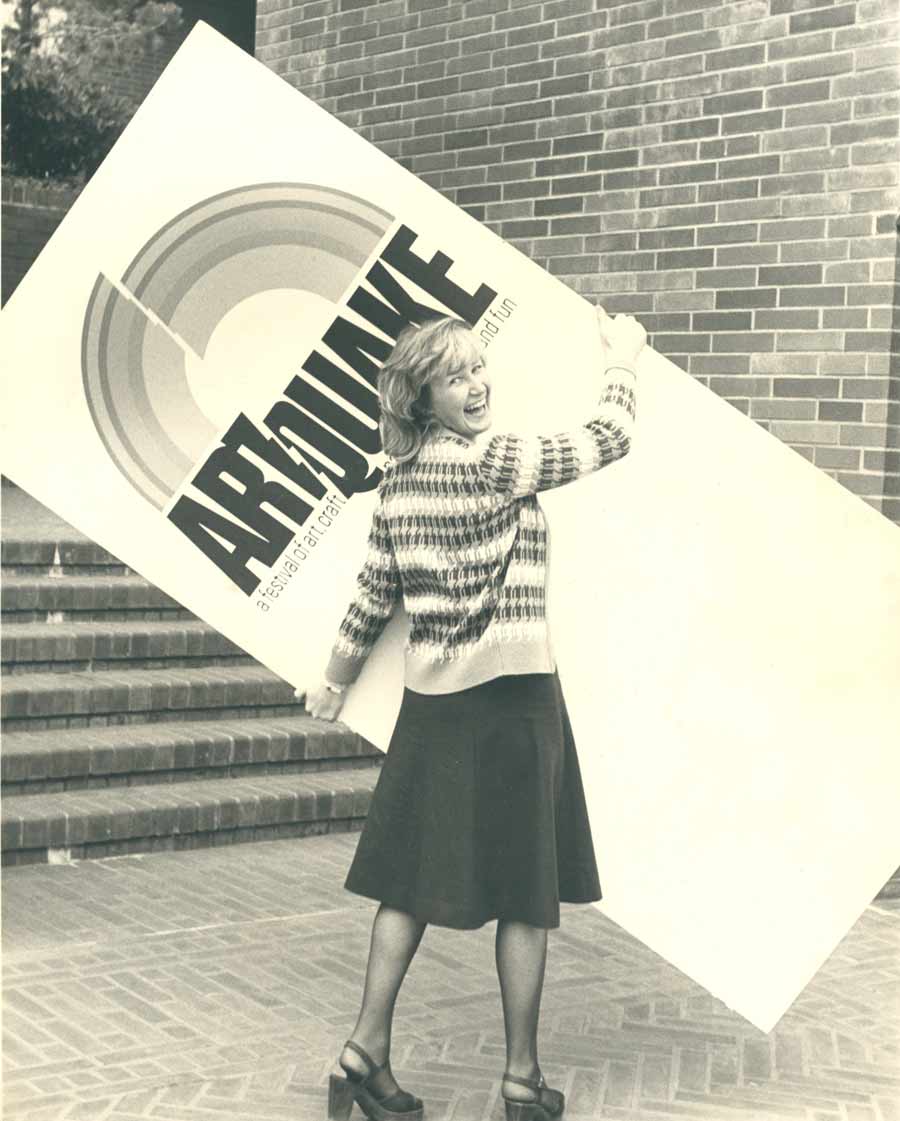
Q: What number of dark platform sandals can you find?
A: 2